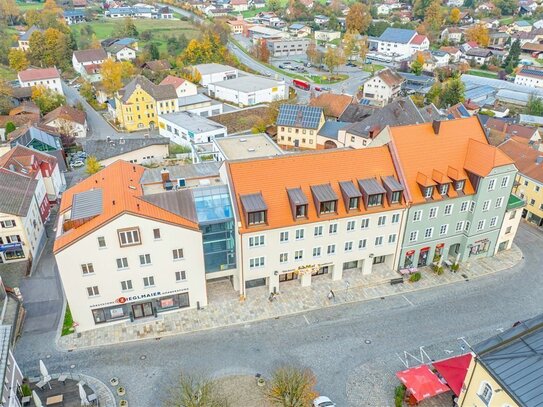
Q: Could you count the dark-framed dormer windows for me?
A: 6